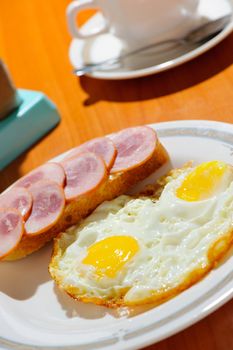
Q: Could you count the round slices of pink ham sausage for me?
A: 7